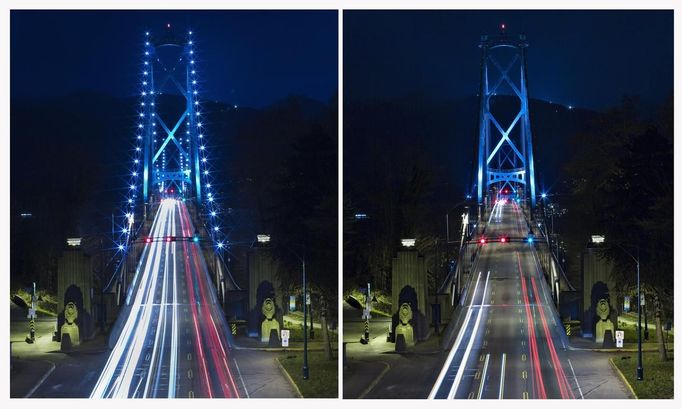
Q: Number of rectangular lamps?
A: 4